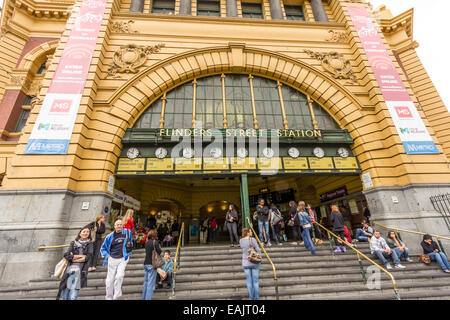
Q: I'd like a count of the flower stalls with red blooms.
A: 1